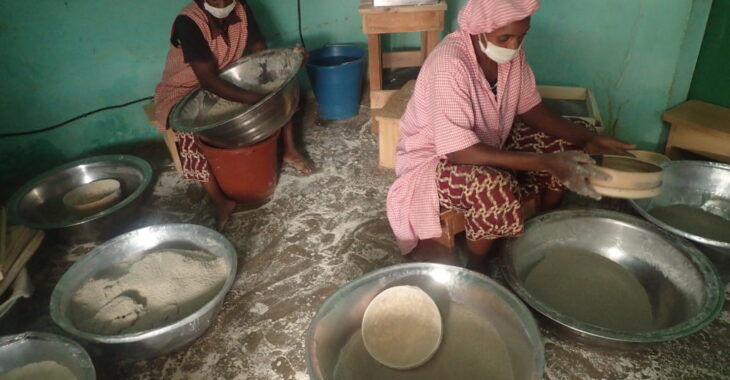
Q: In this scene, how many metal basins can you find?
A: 7